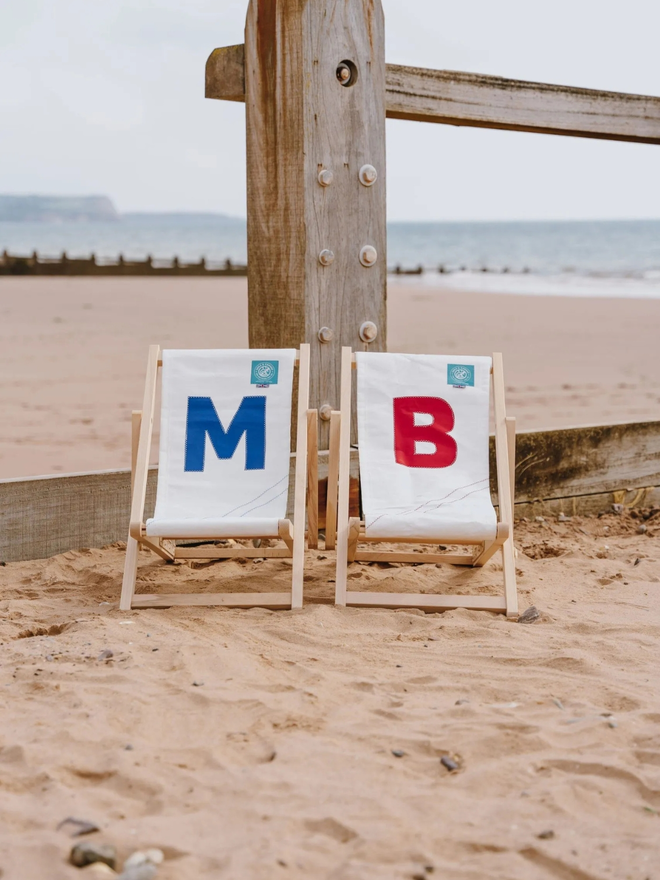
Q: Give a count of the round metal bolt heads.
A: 8